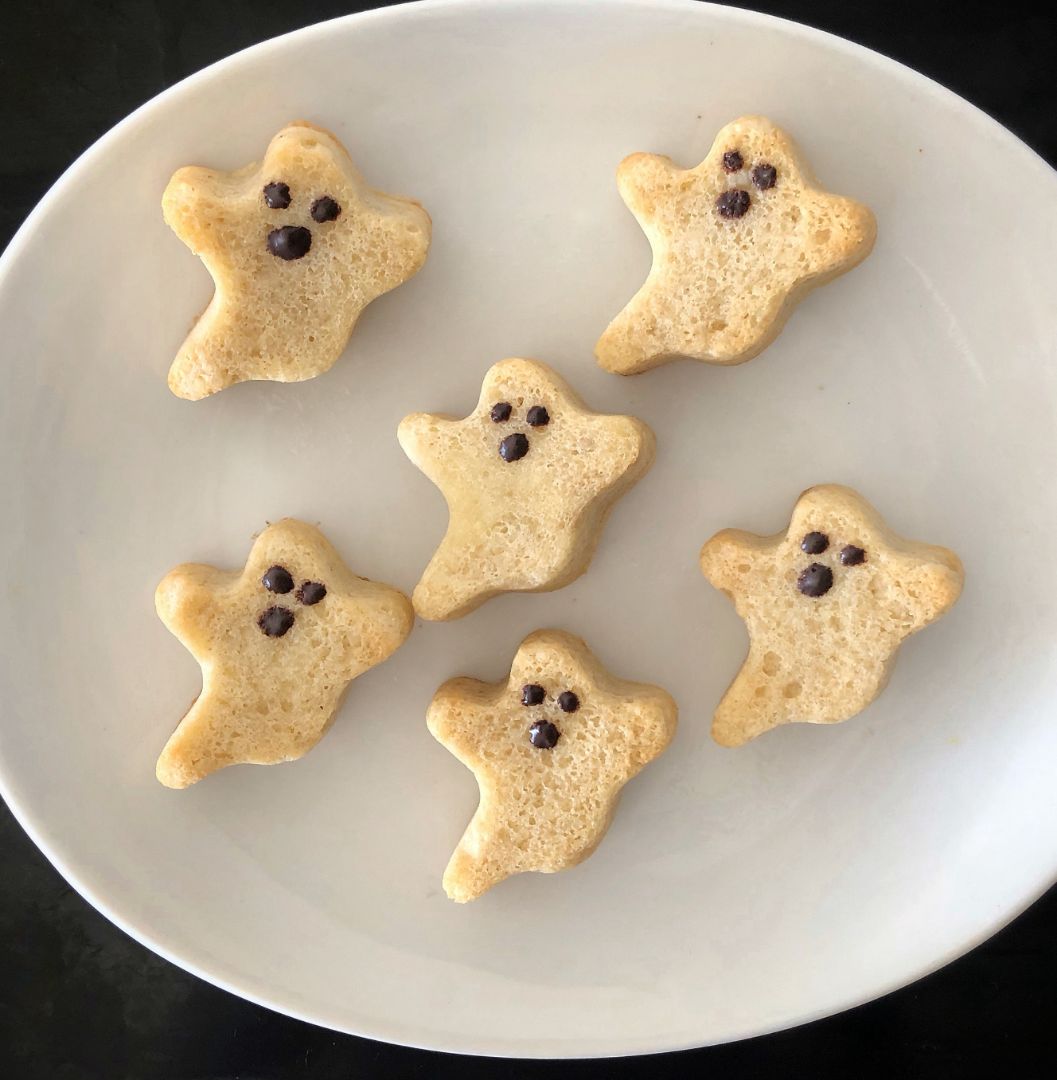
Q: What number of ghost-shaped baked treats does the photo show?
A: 6